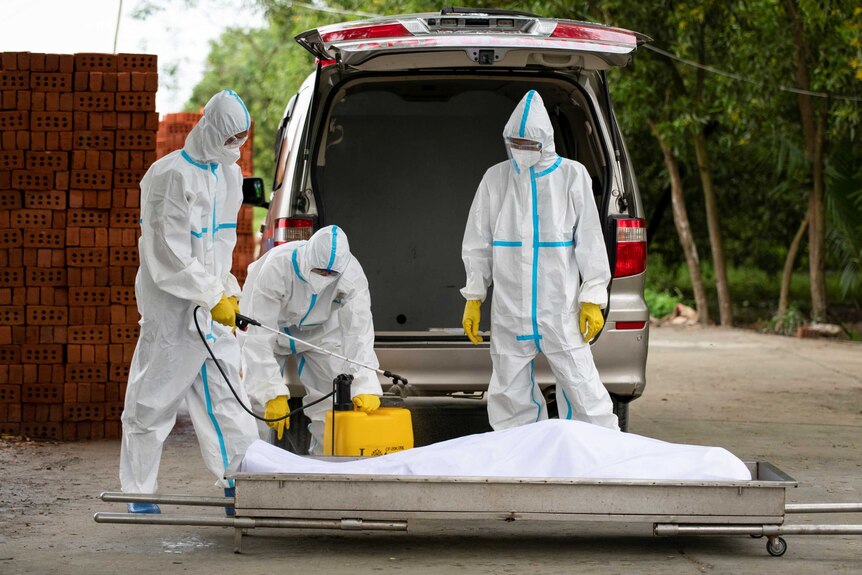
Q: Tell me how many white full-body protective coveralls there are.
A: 3